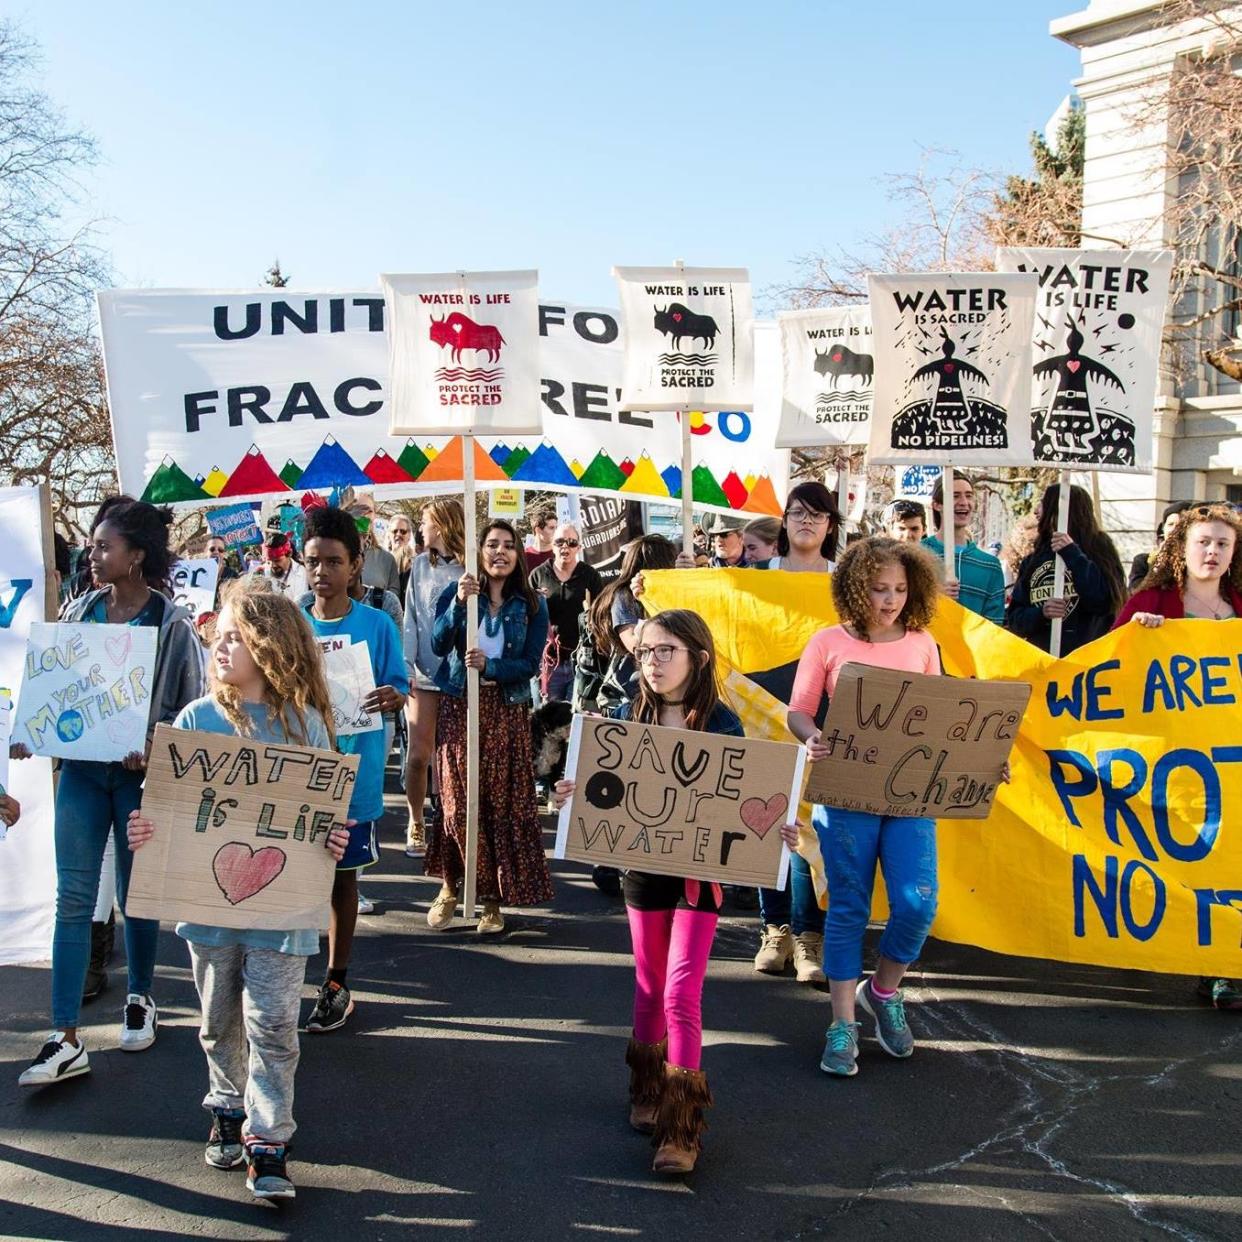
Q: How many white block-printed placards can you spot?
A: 5